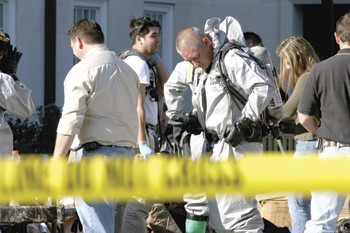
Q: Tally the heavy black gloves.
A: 3